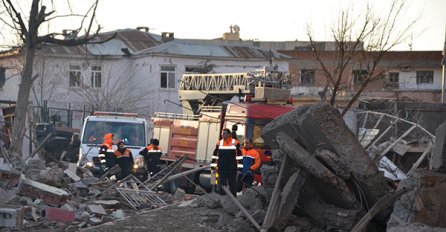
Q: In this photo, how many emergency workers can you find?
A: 5